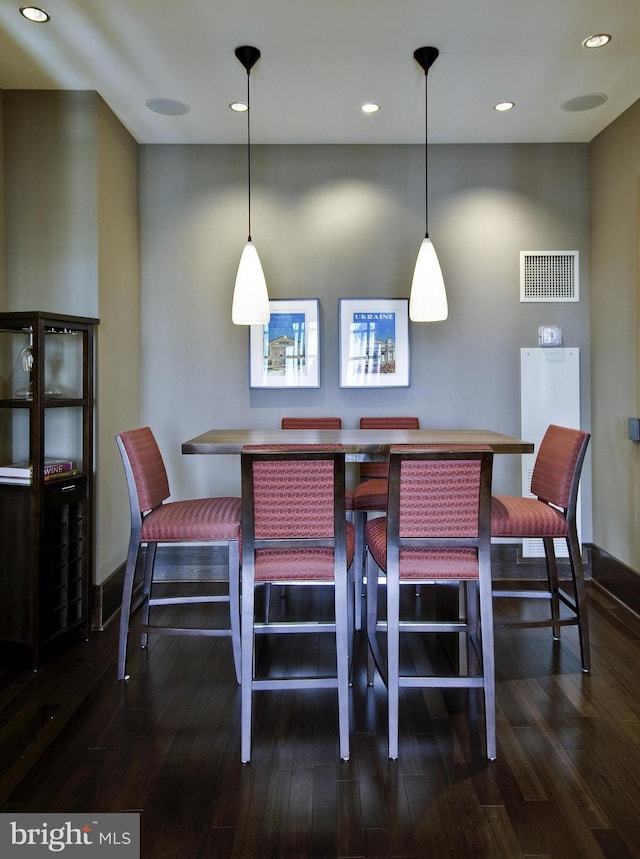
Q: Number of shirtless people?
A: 0